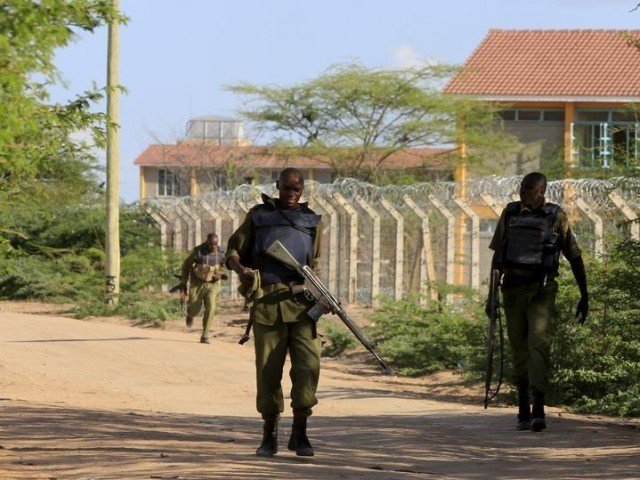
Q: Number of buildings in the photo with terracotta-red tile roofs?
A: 2